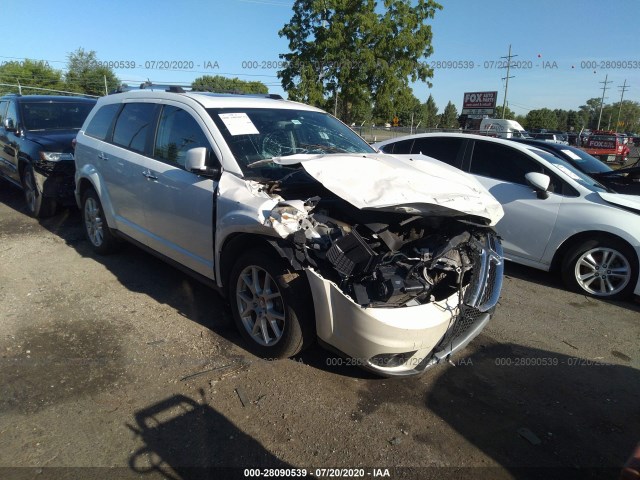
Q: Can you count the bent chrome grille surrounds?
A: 1